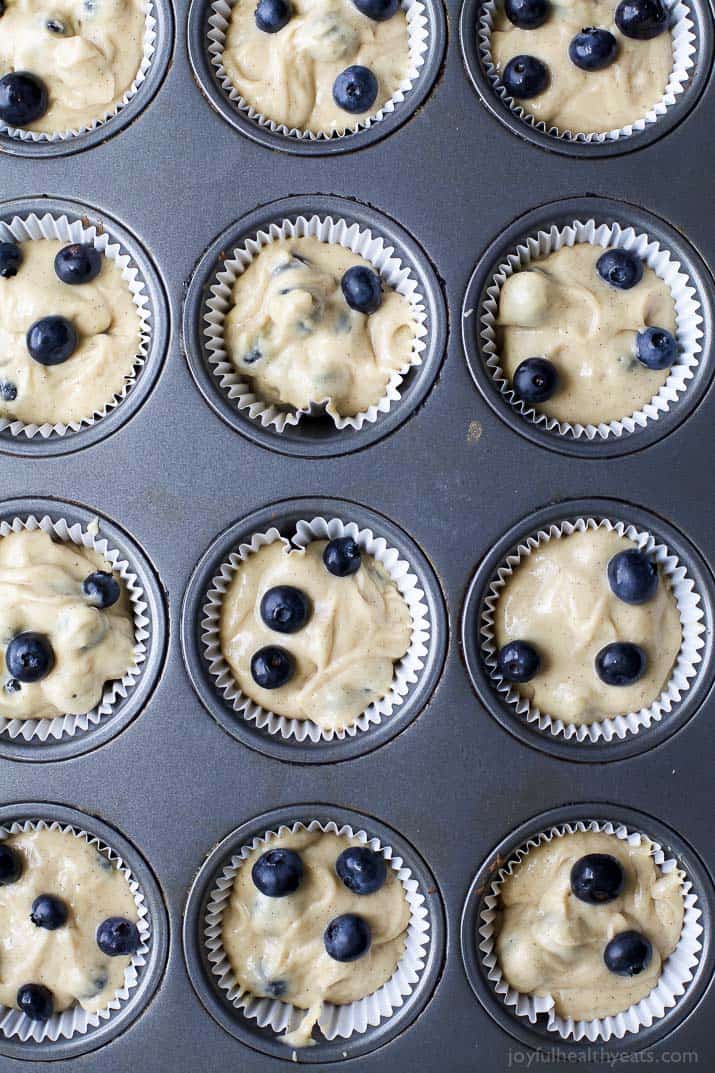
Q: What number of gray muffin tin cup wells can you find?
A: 12